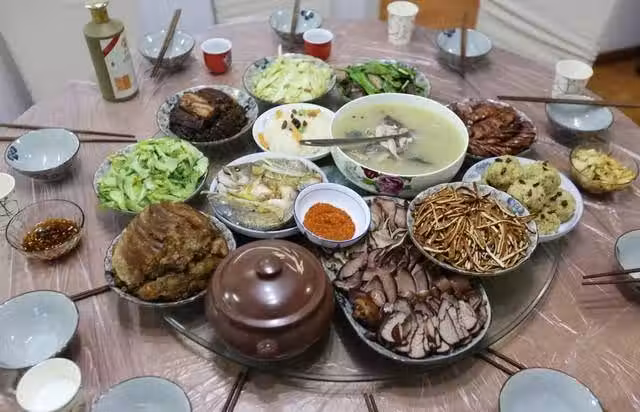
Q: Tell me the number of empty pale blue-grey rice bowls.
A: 9